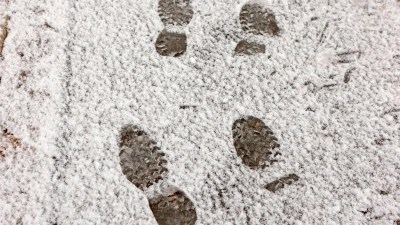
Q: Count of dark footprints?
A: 4